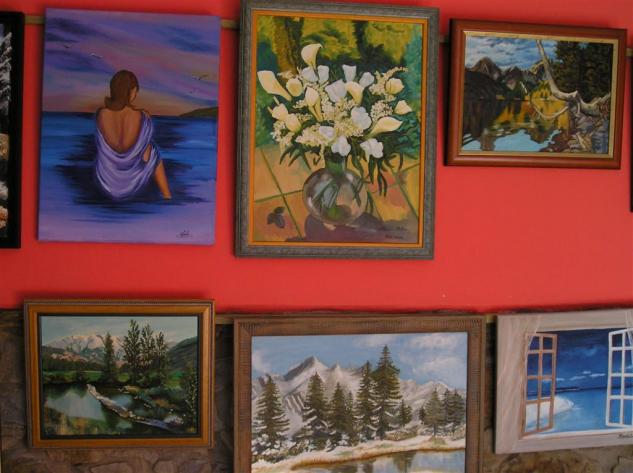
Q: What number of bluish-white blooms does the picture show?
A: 9